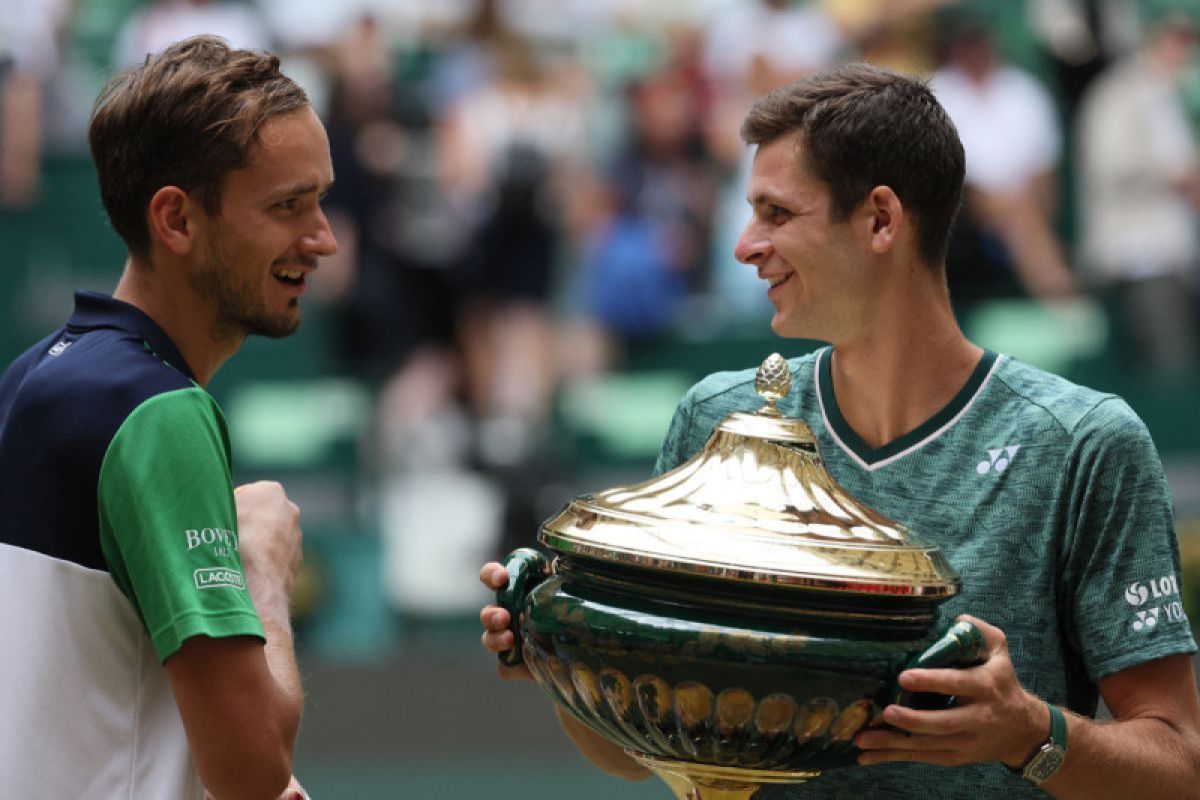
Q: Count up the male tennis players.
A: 2